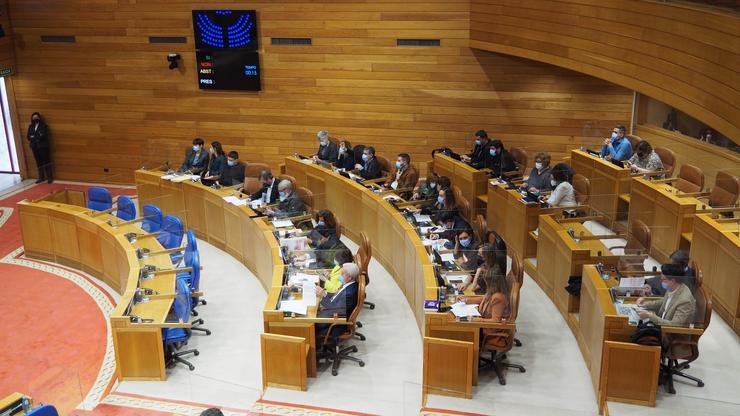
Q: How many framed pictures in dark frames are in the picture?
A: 0